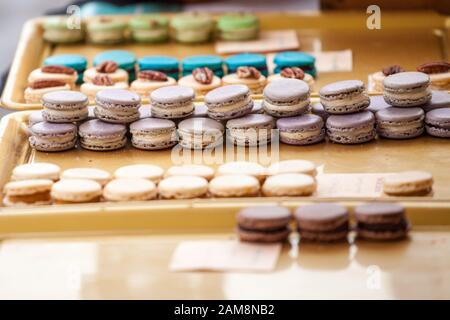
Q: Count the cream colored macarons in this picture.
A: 13